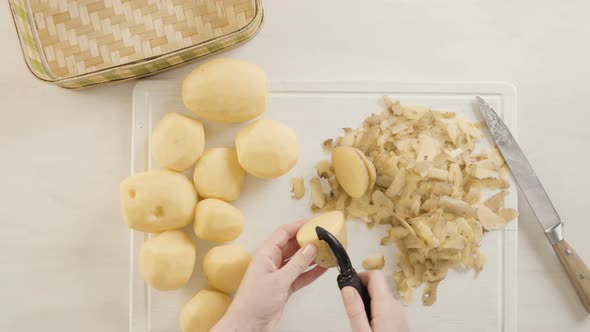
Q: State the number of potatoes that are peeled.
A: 9